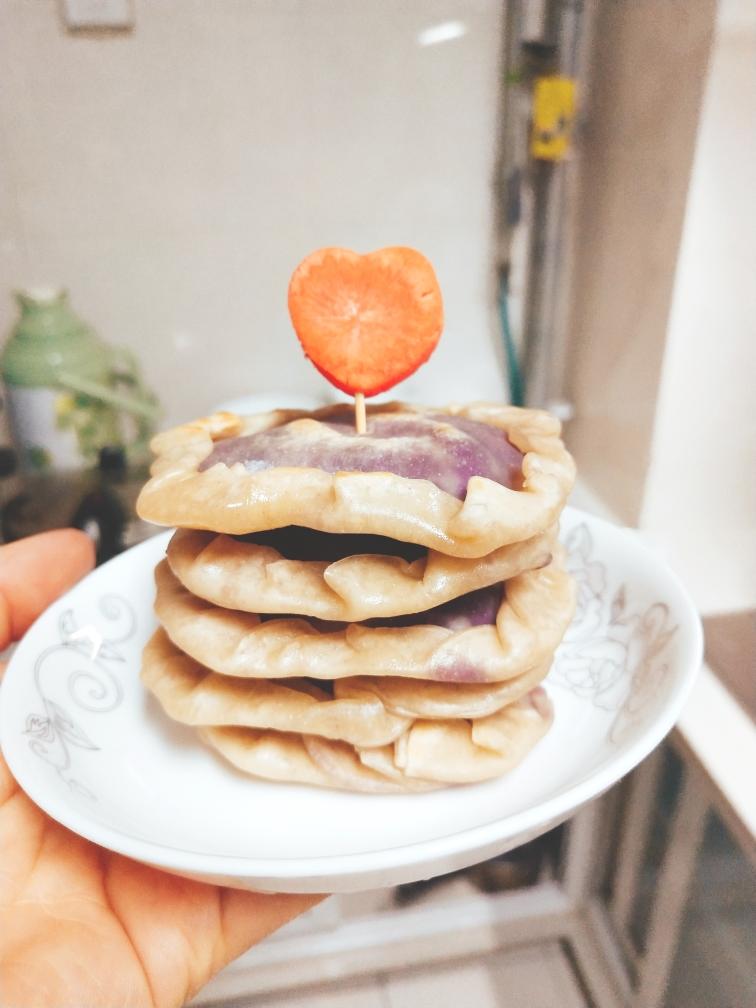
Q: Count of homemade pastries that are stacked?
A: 5